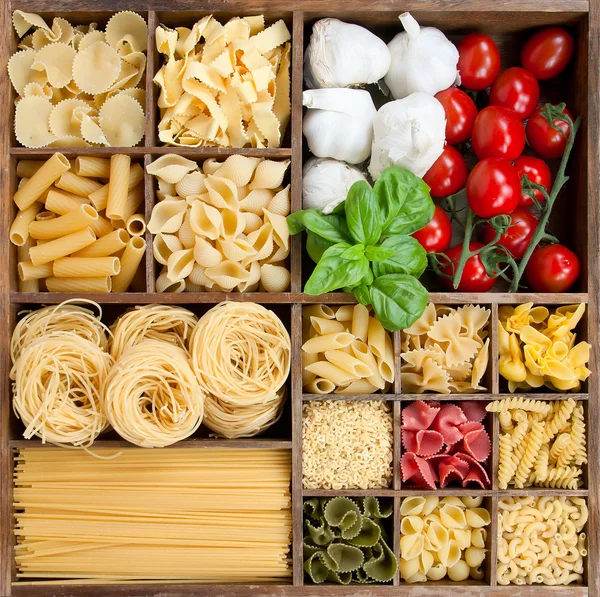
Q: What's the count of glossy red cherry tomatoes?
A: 13